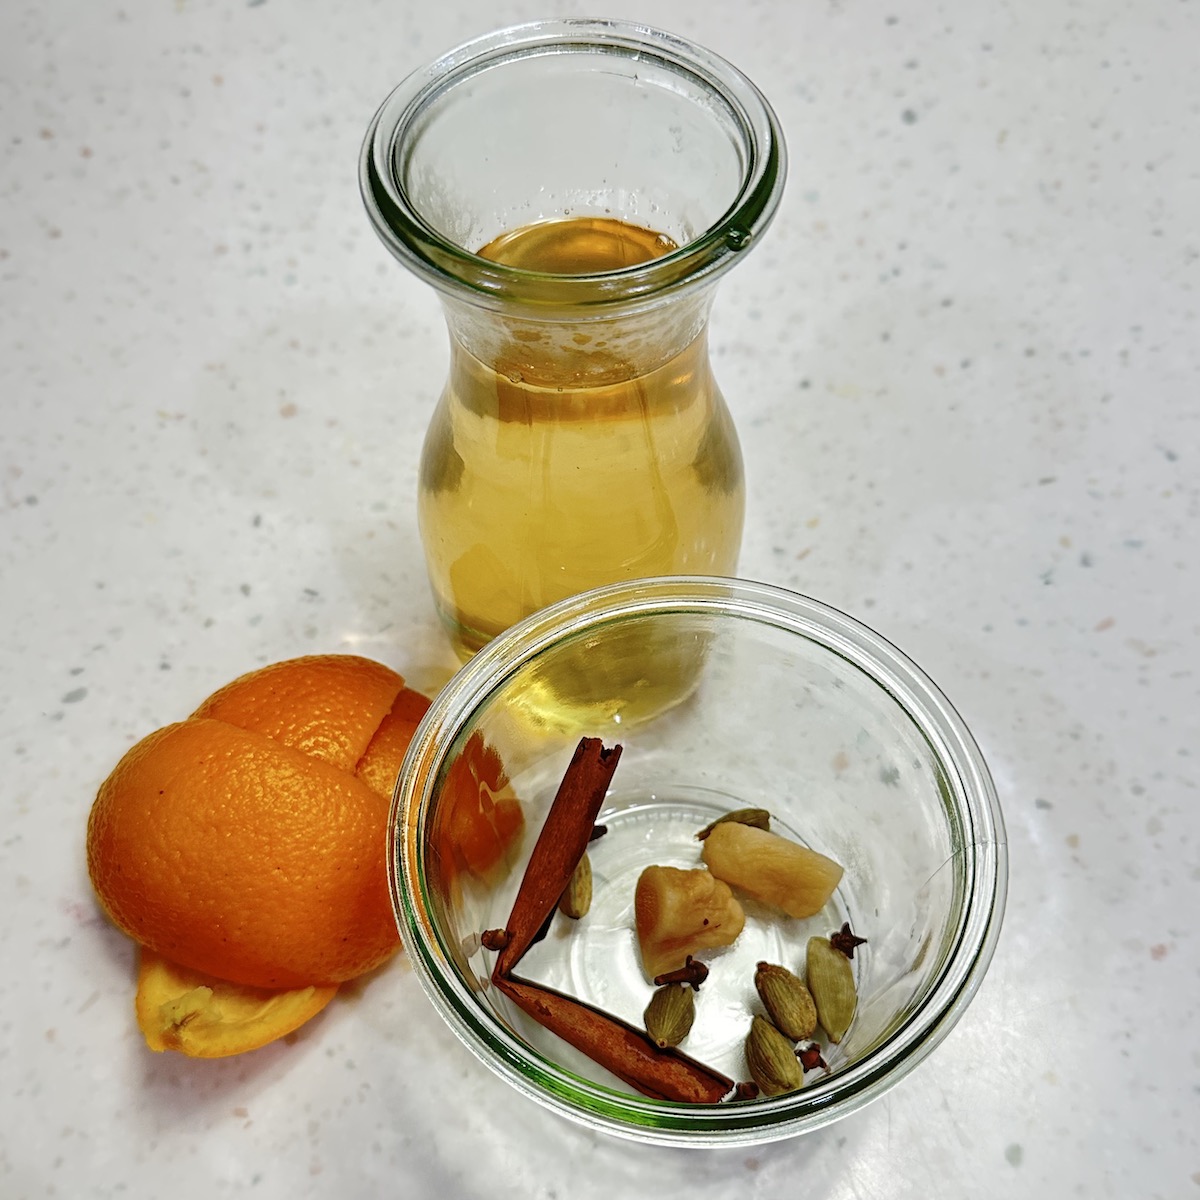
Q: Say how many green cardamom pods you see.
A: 6